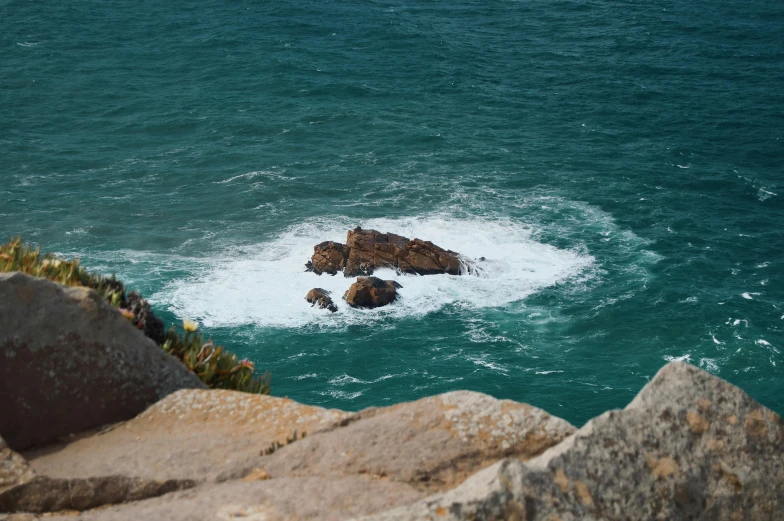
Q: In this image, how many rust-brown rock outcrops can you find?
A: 3